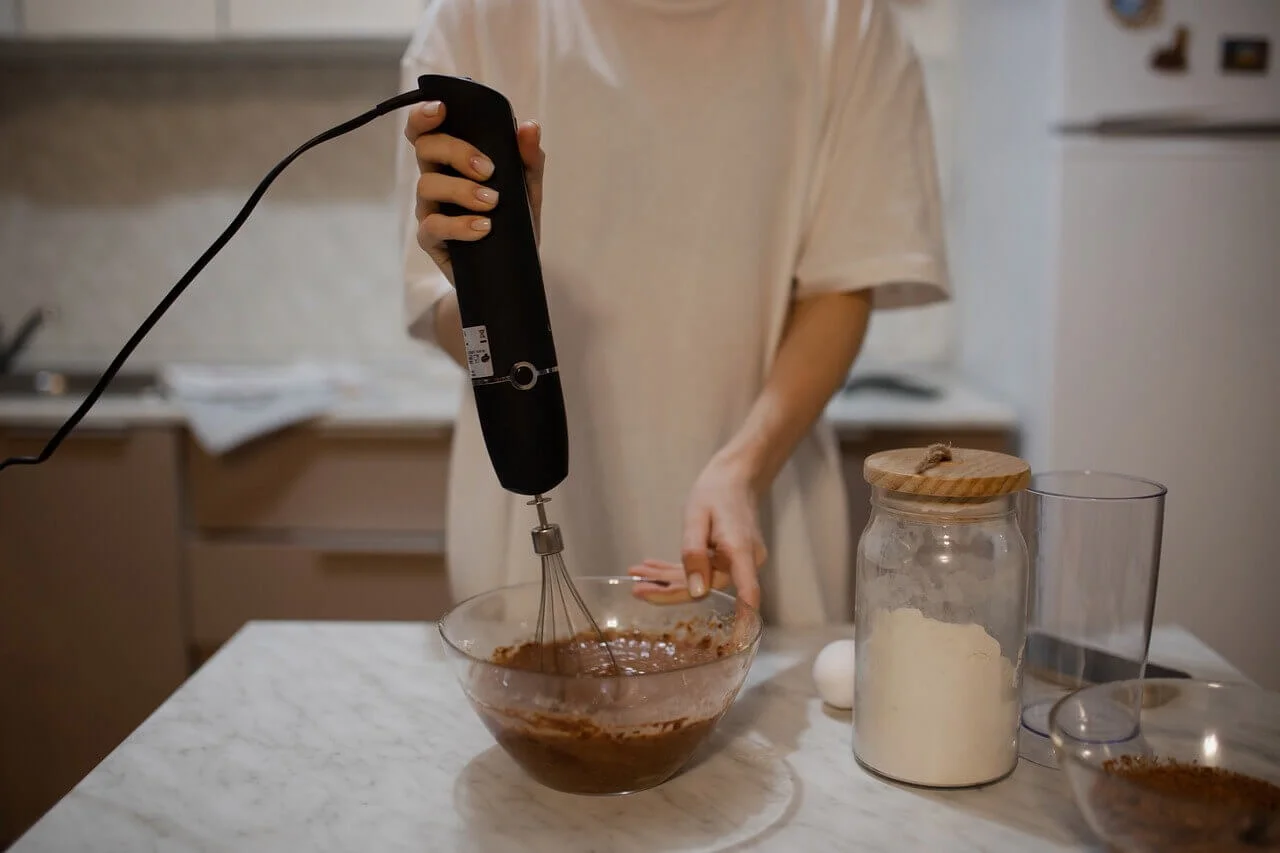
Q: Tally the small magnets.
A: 3